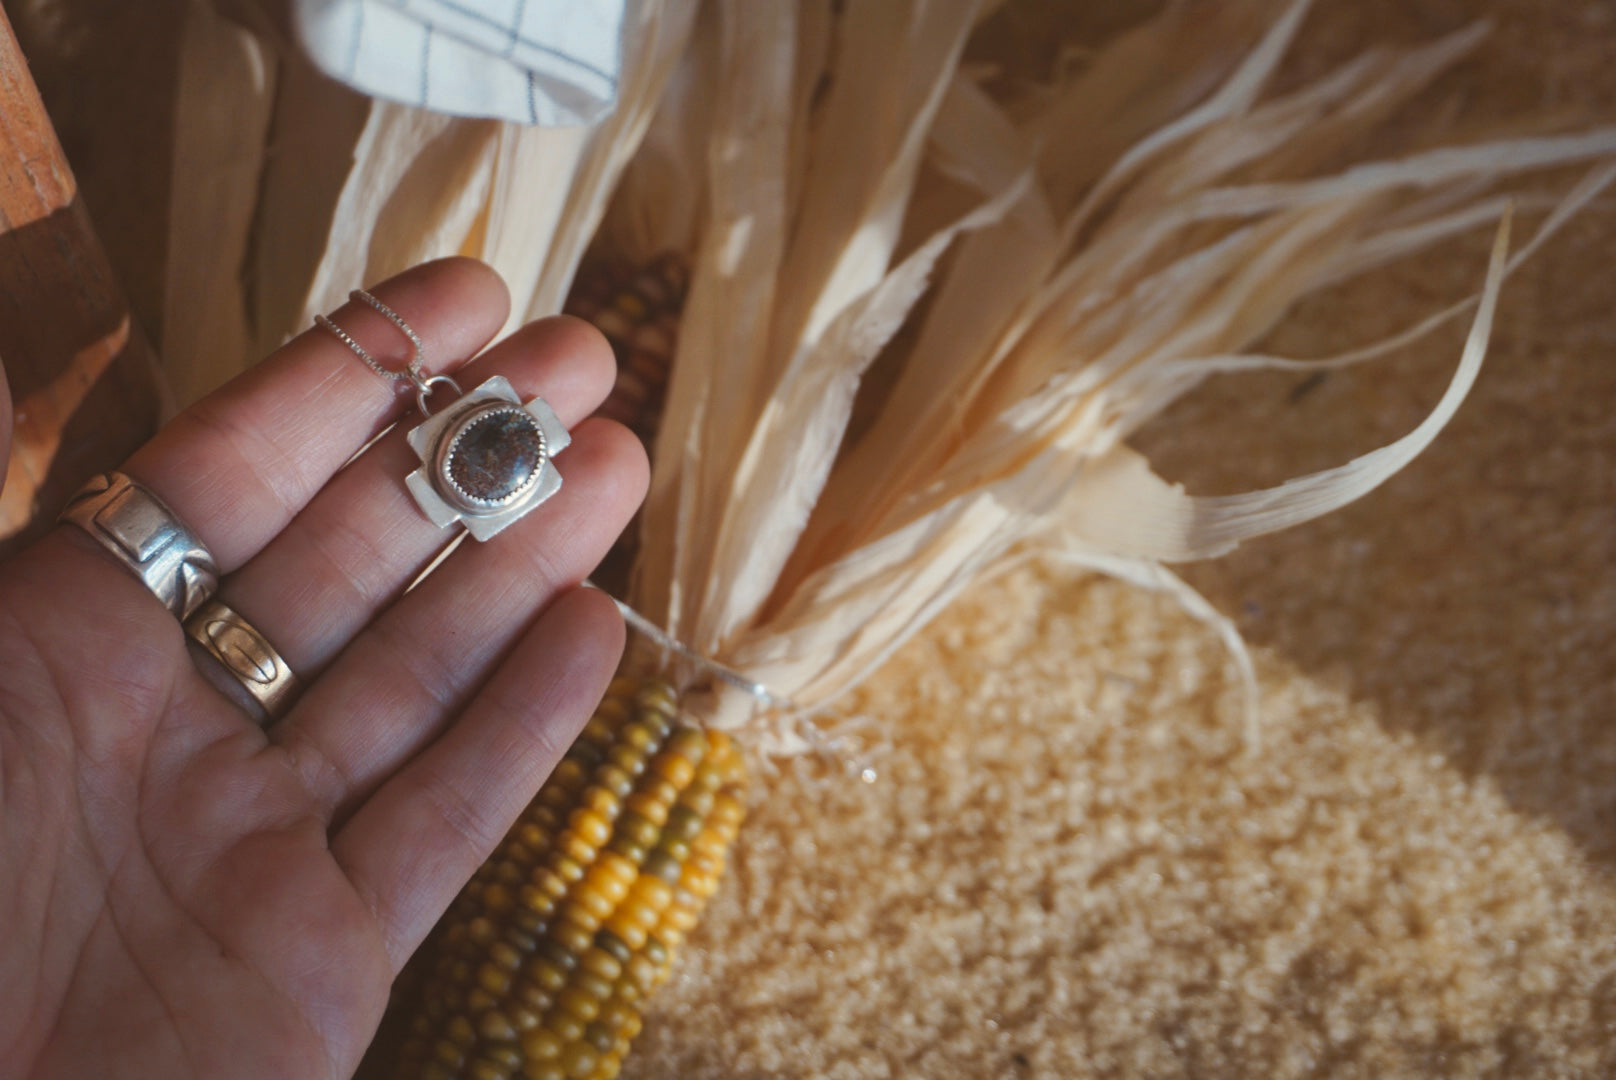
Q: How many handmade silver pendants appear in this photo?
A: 1